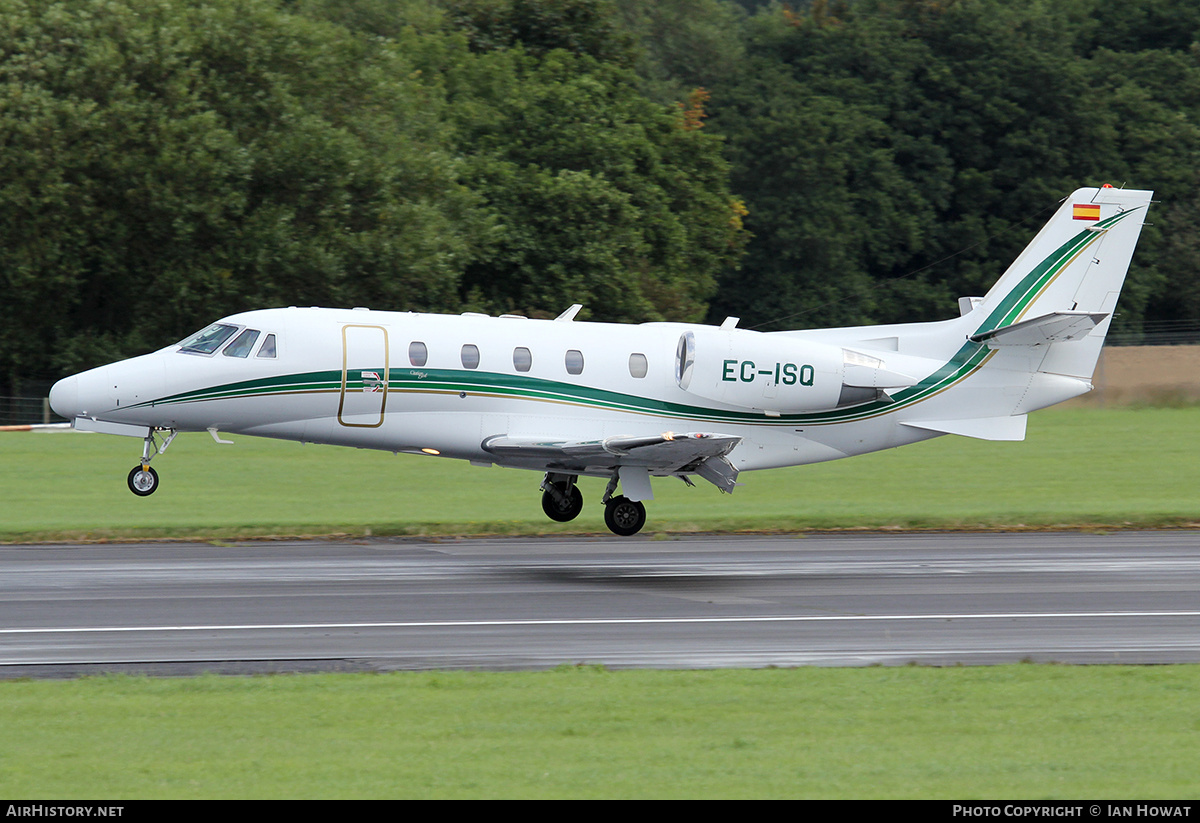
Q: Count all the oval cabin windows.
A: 5